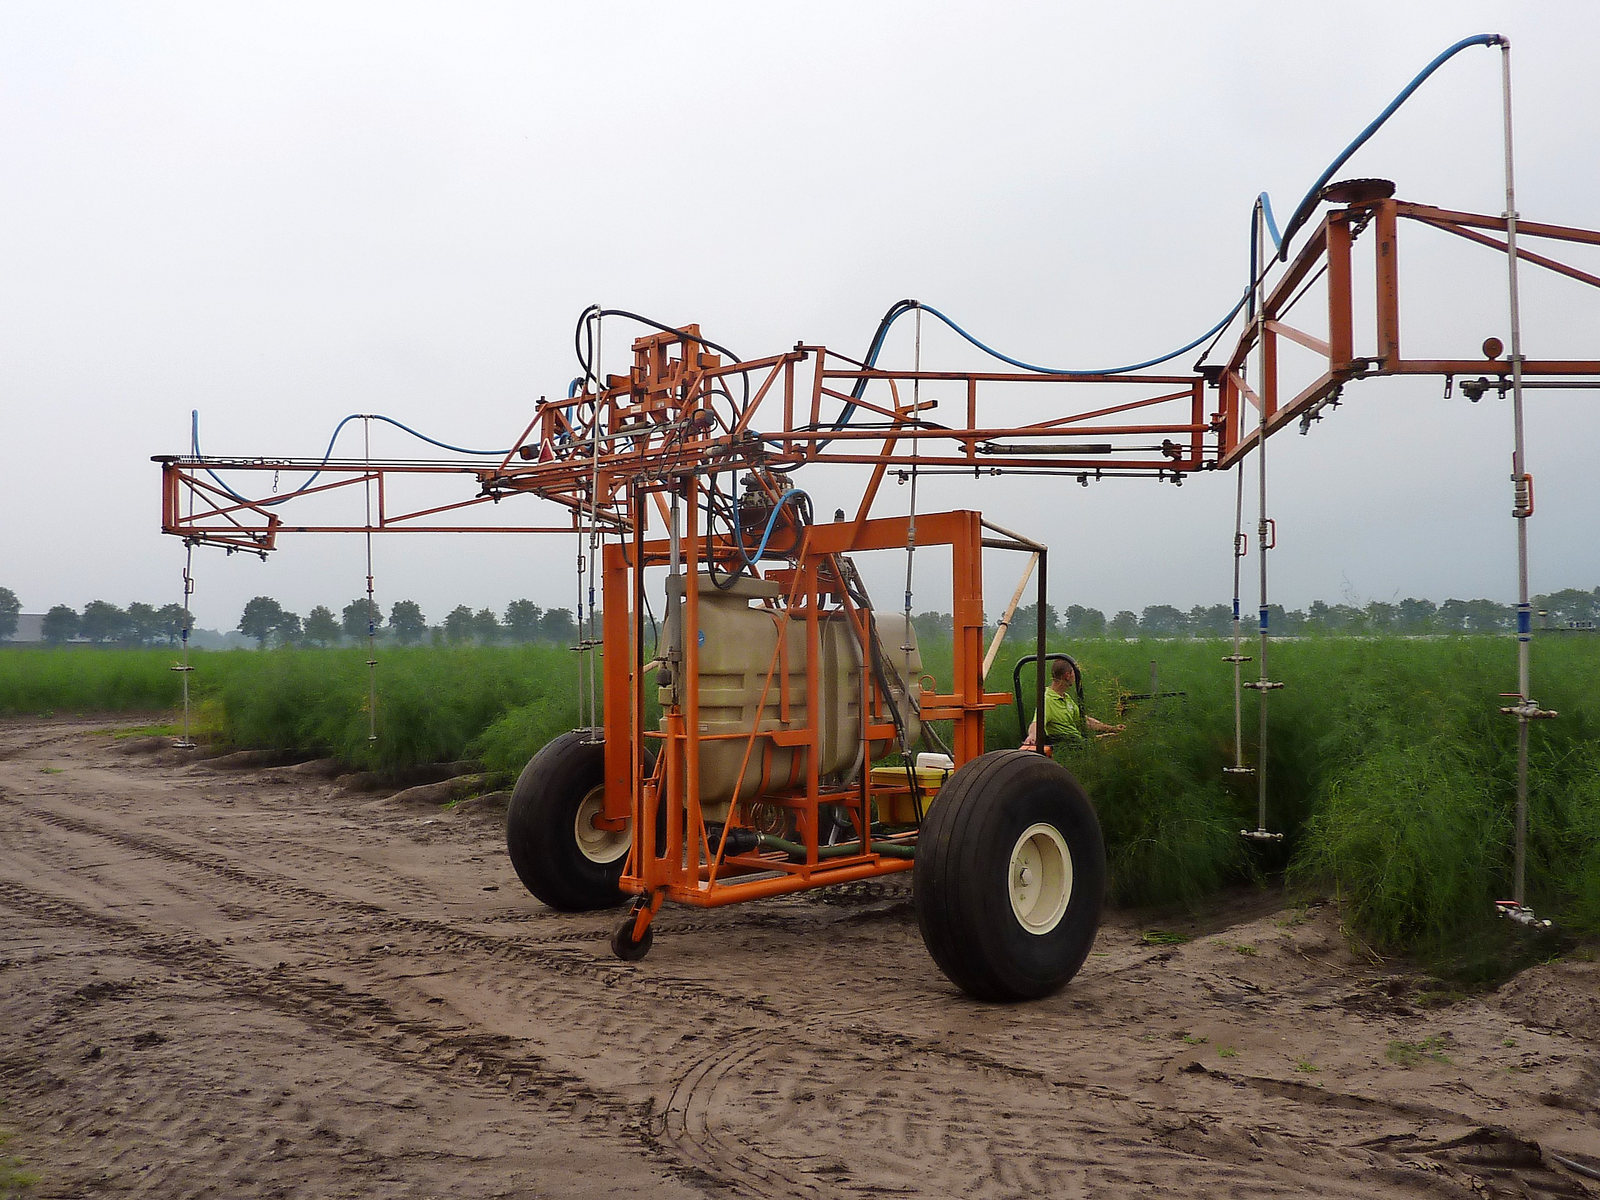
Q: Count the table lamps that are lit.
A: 0